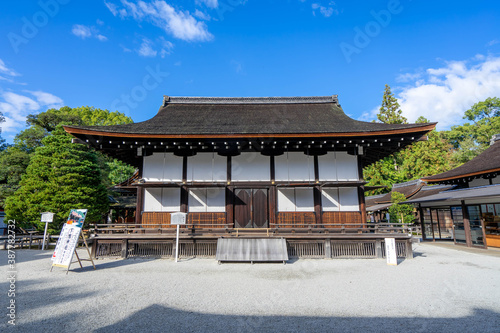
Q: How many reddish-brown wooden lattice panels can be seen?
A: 4